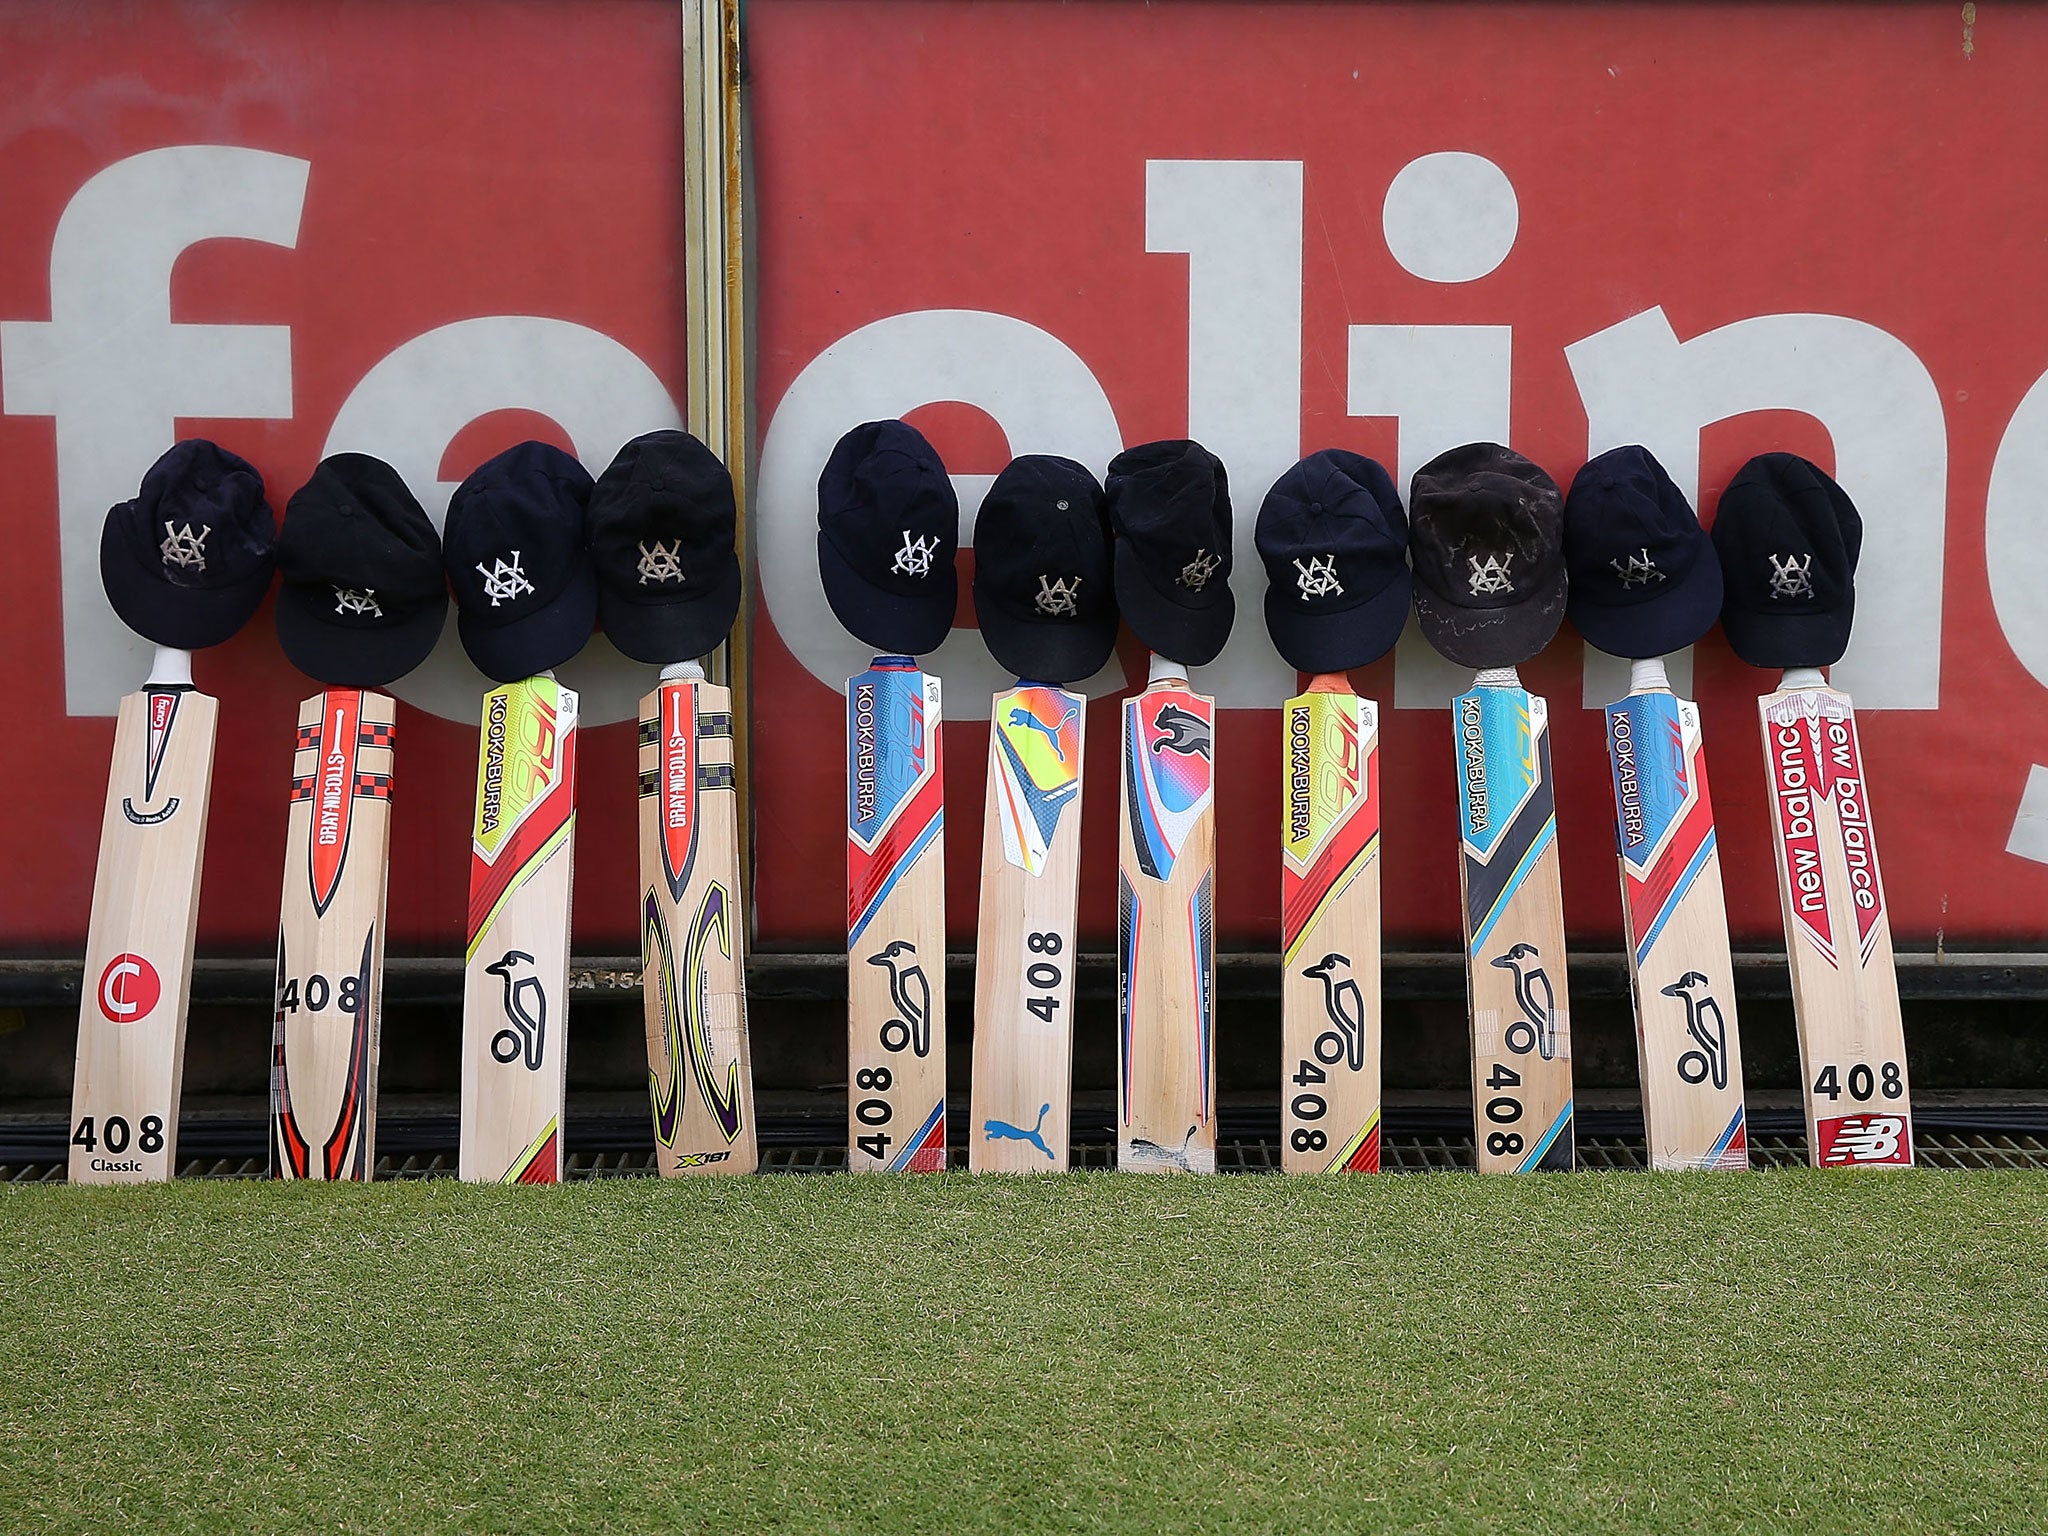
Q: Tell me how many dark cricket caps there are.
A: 11